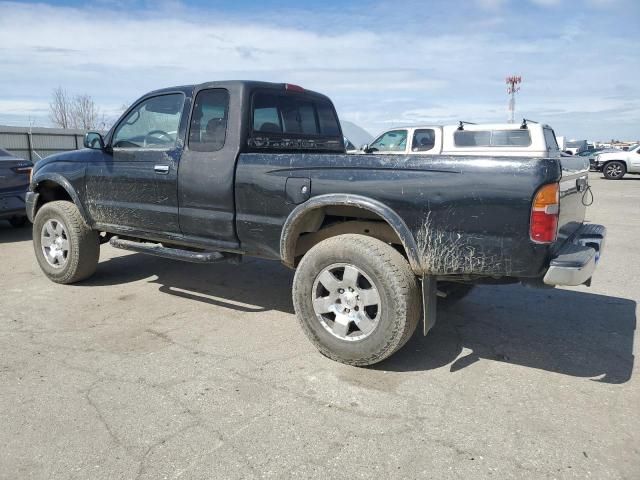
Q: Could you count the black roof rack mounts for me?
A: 2